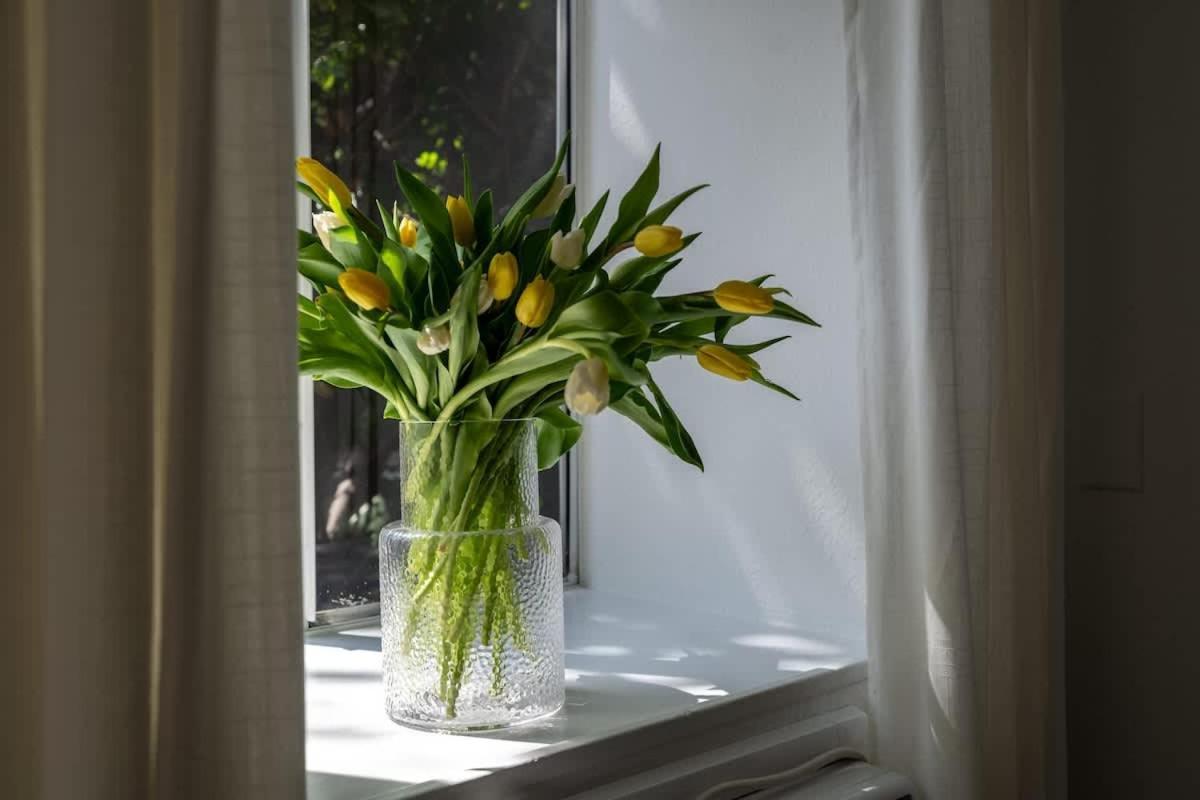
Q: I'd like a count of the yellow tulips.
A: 9